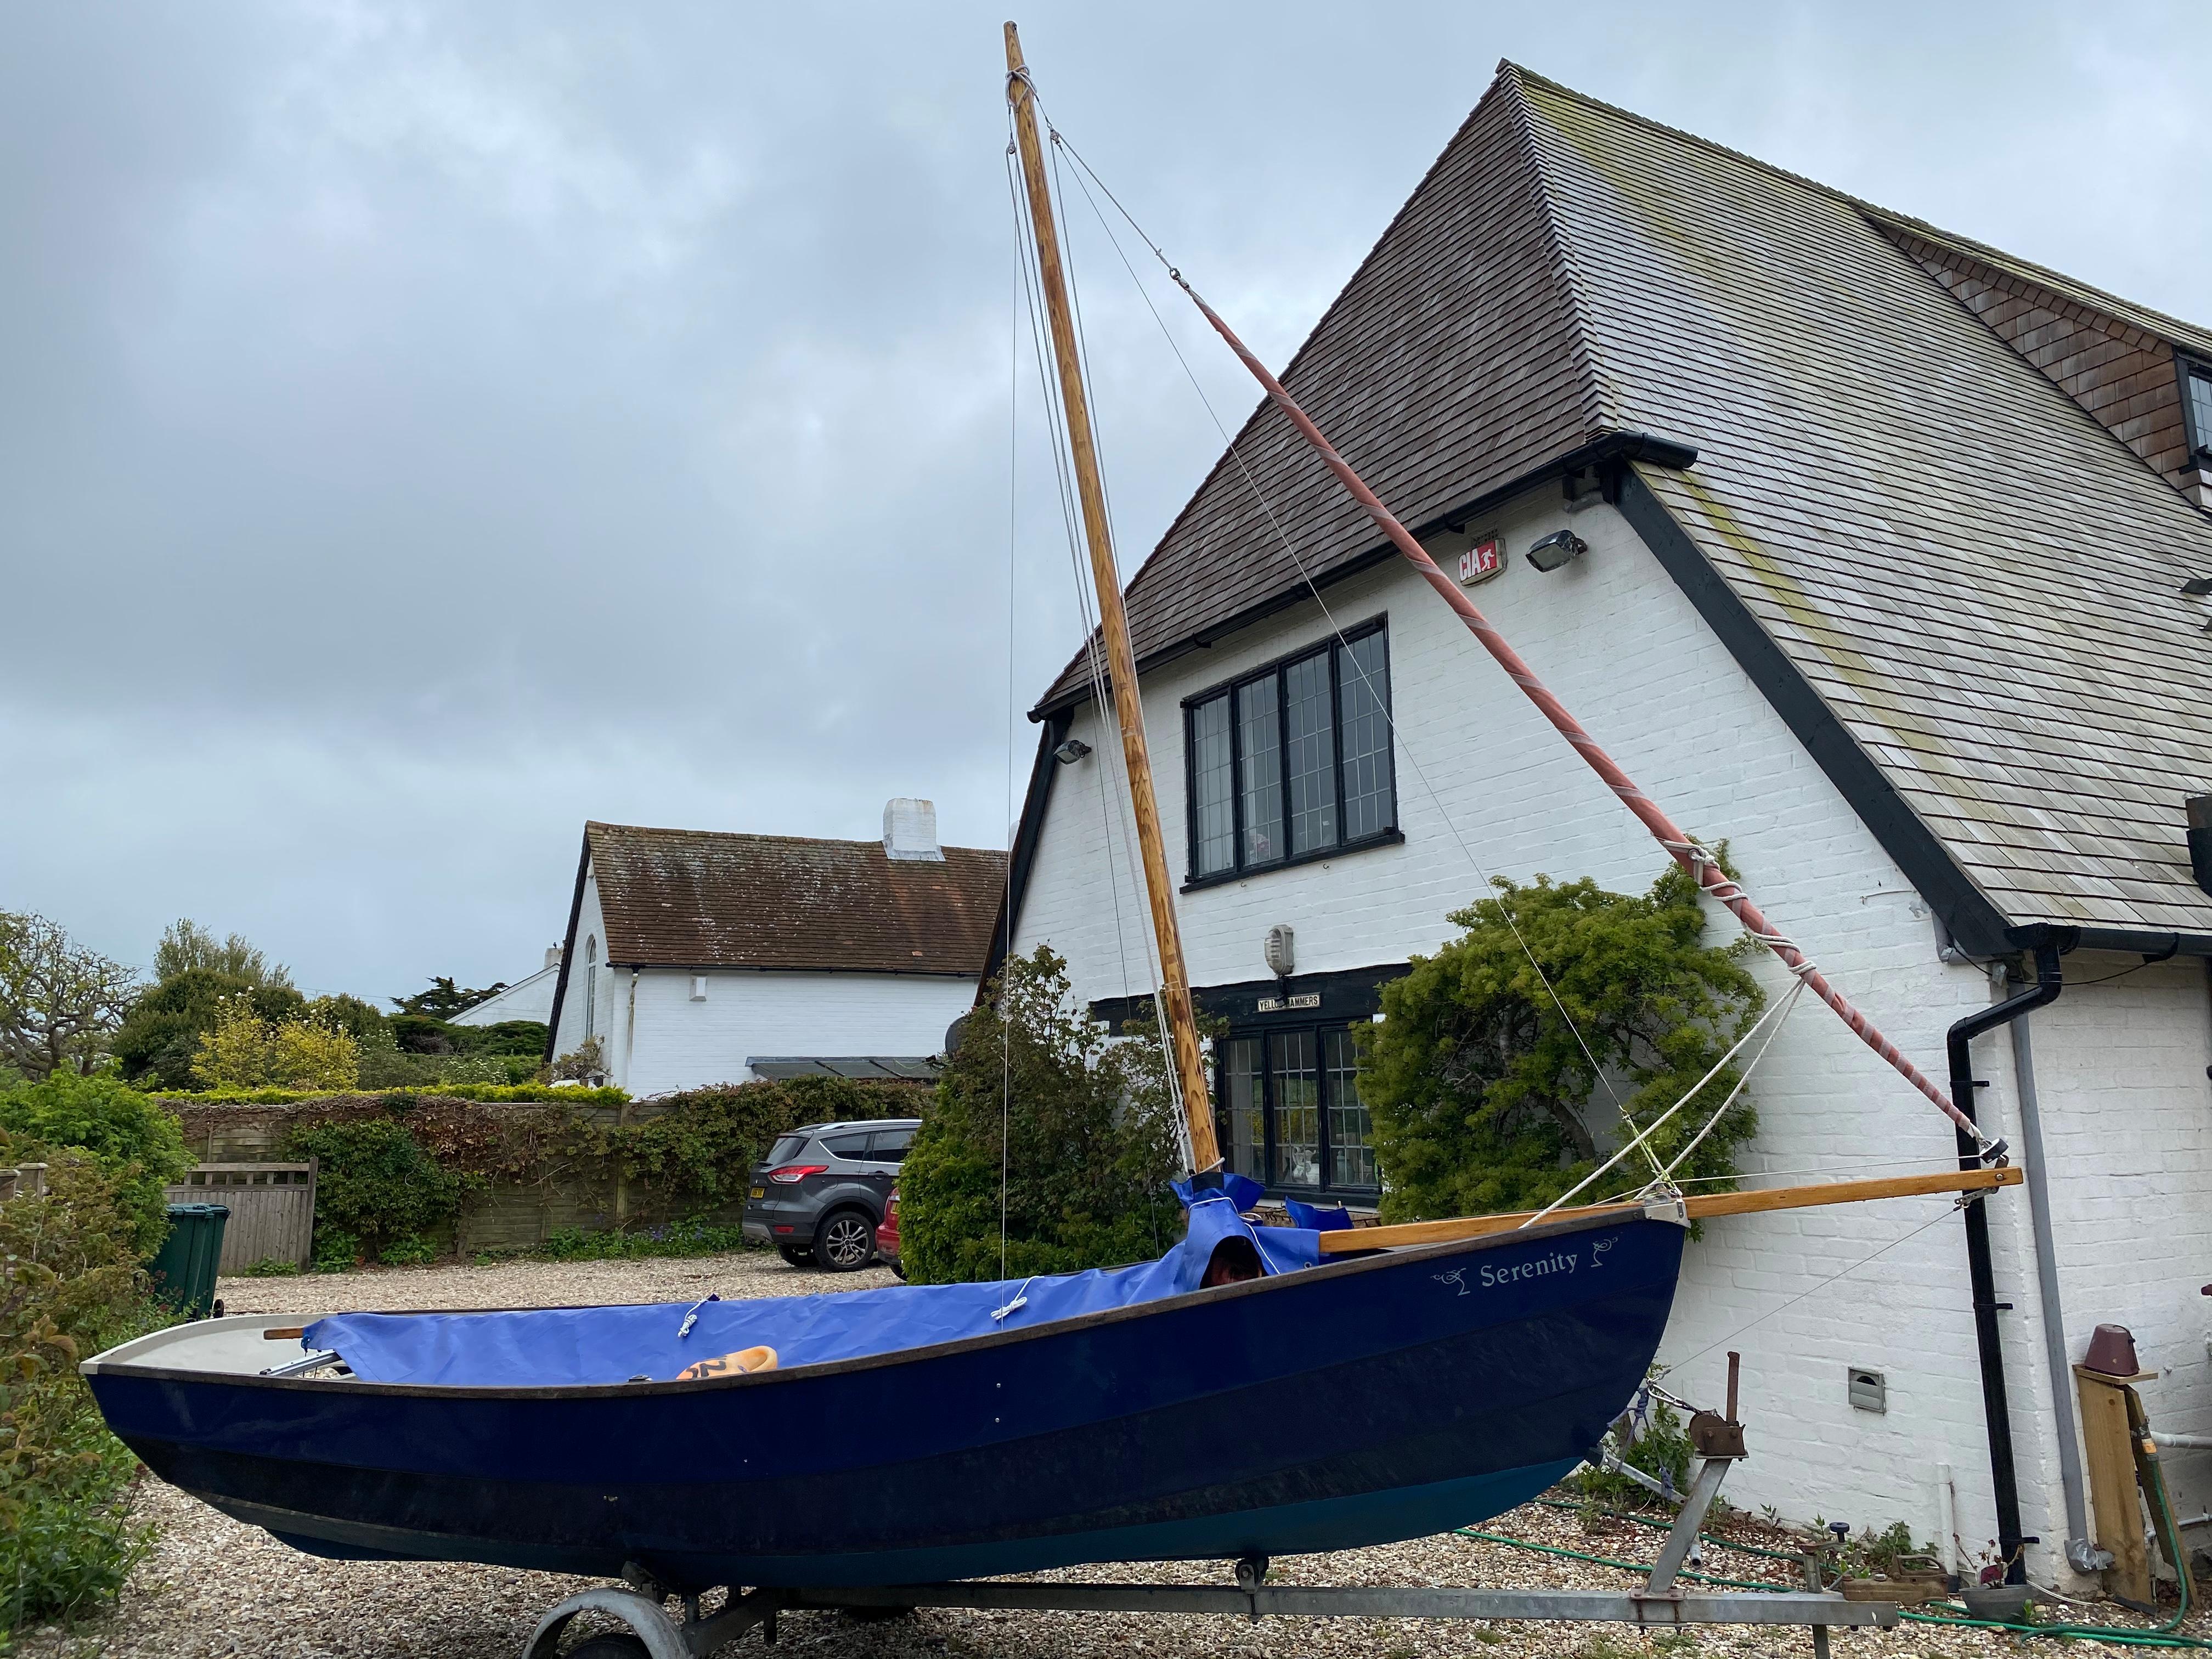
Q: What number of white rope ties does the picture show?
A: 2